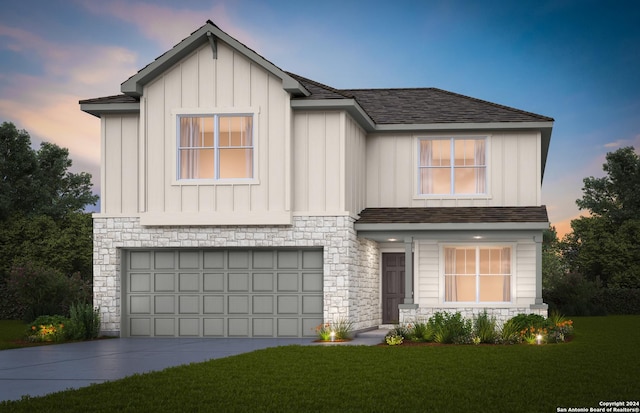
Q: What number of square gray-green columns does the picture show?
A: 2